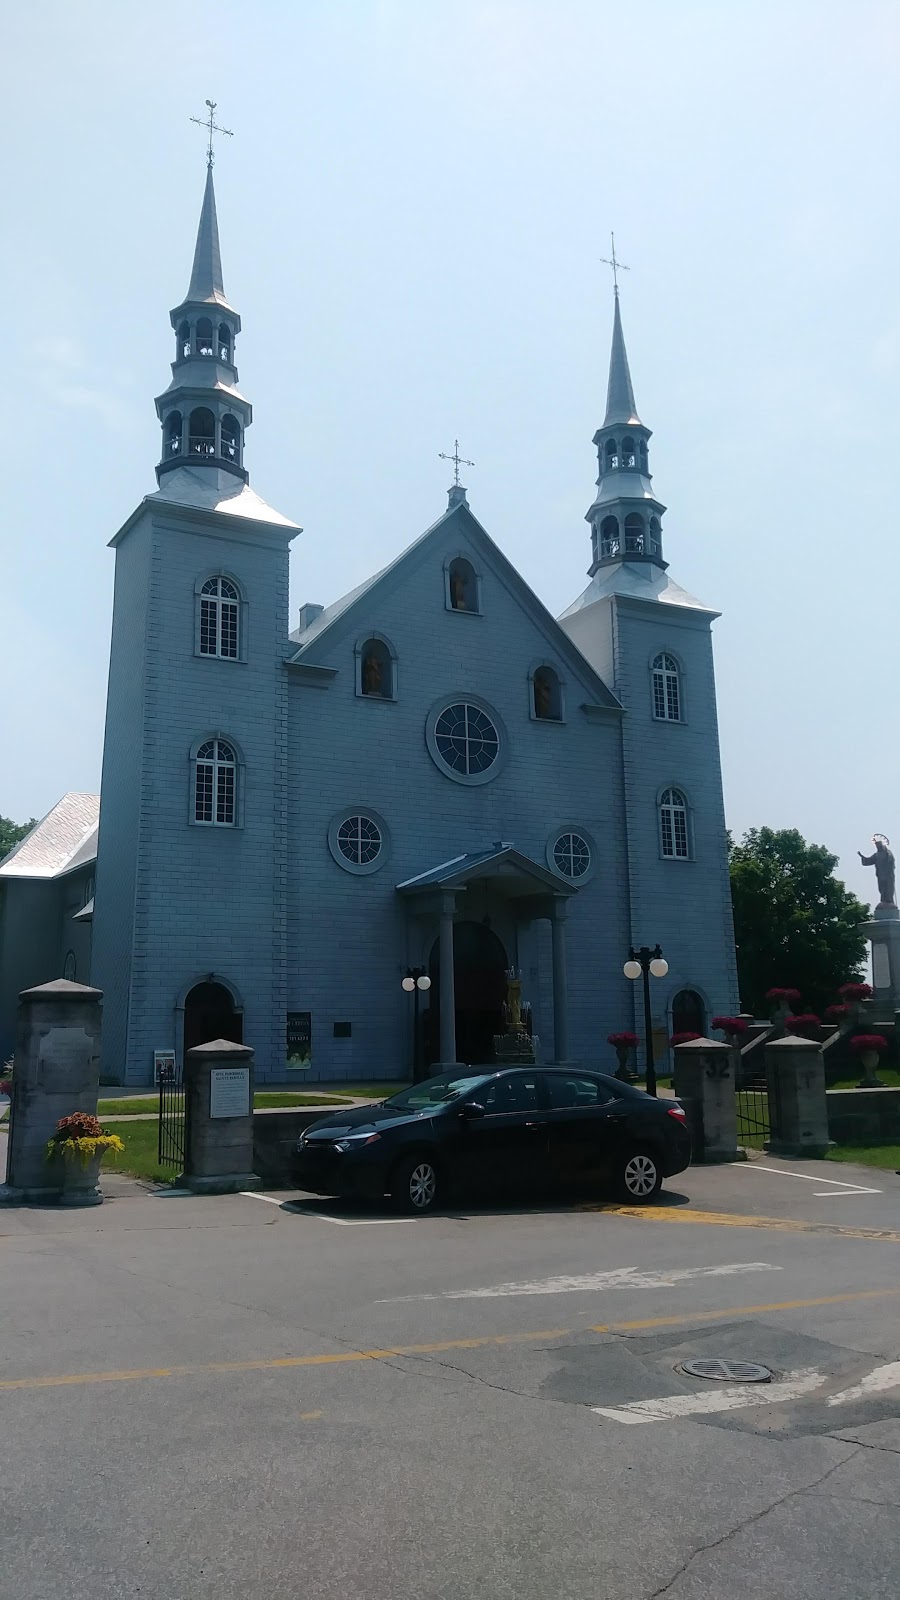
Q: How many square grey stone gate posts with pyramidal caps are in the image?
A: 4